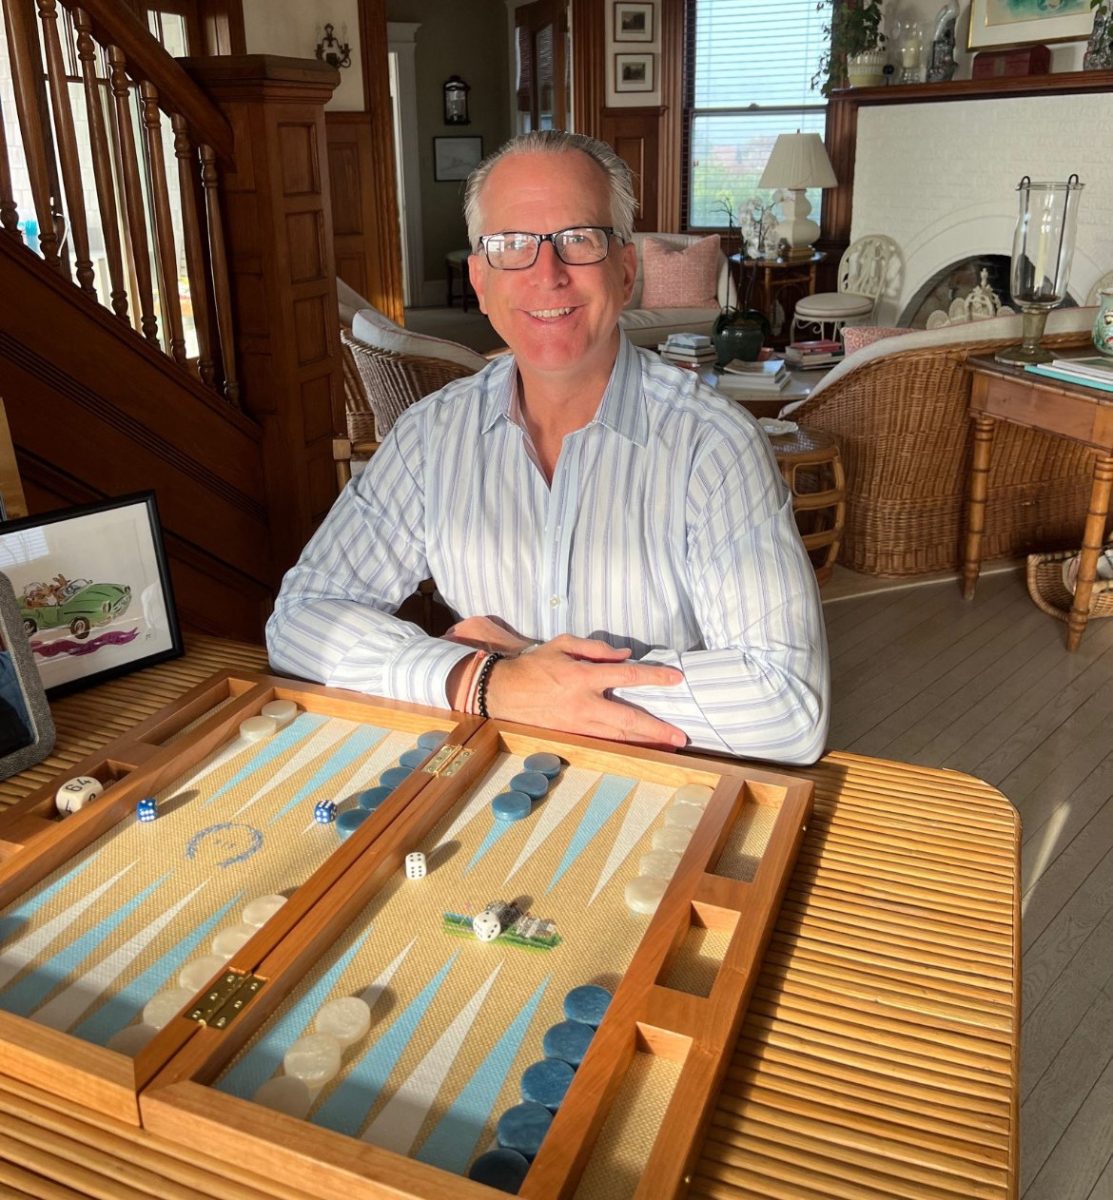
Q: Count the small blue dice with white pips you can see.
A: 2